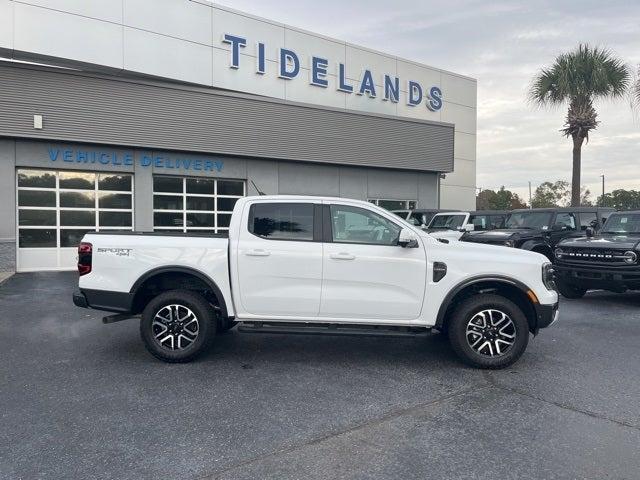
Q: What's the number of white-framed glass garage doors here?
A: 2